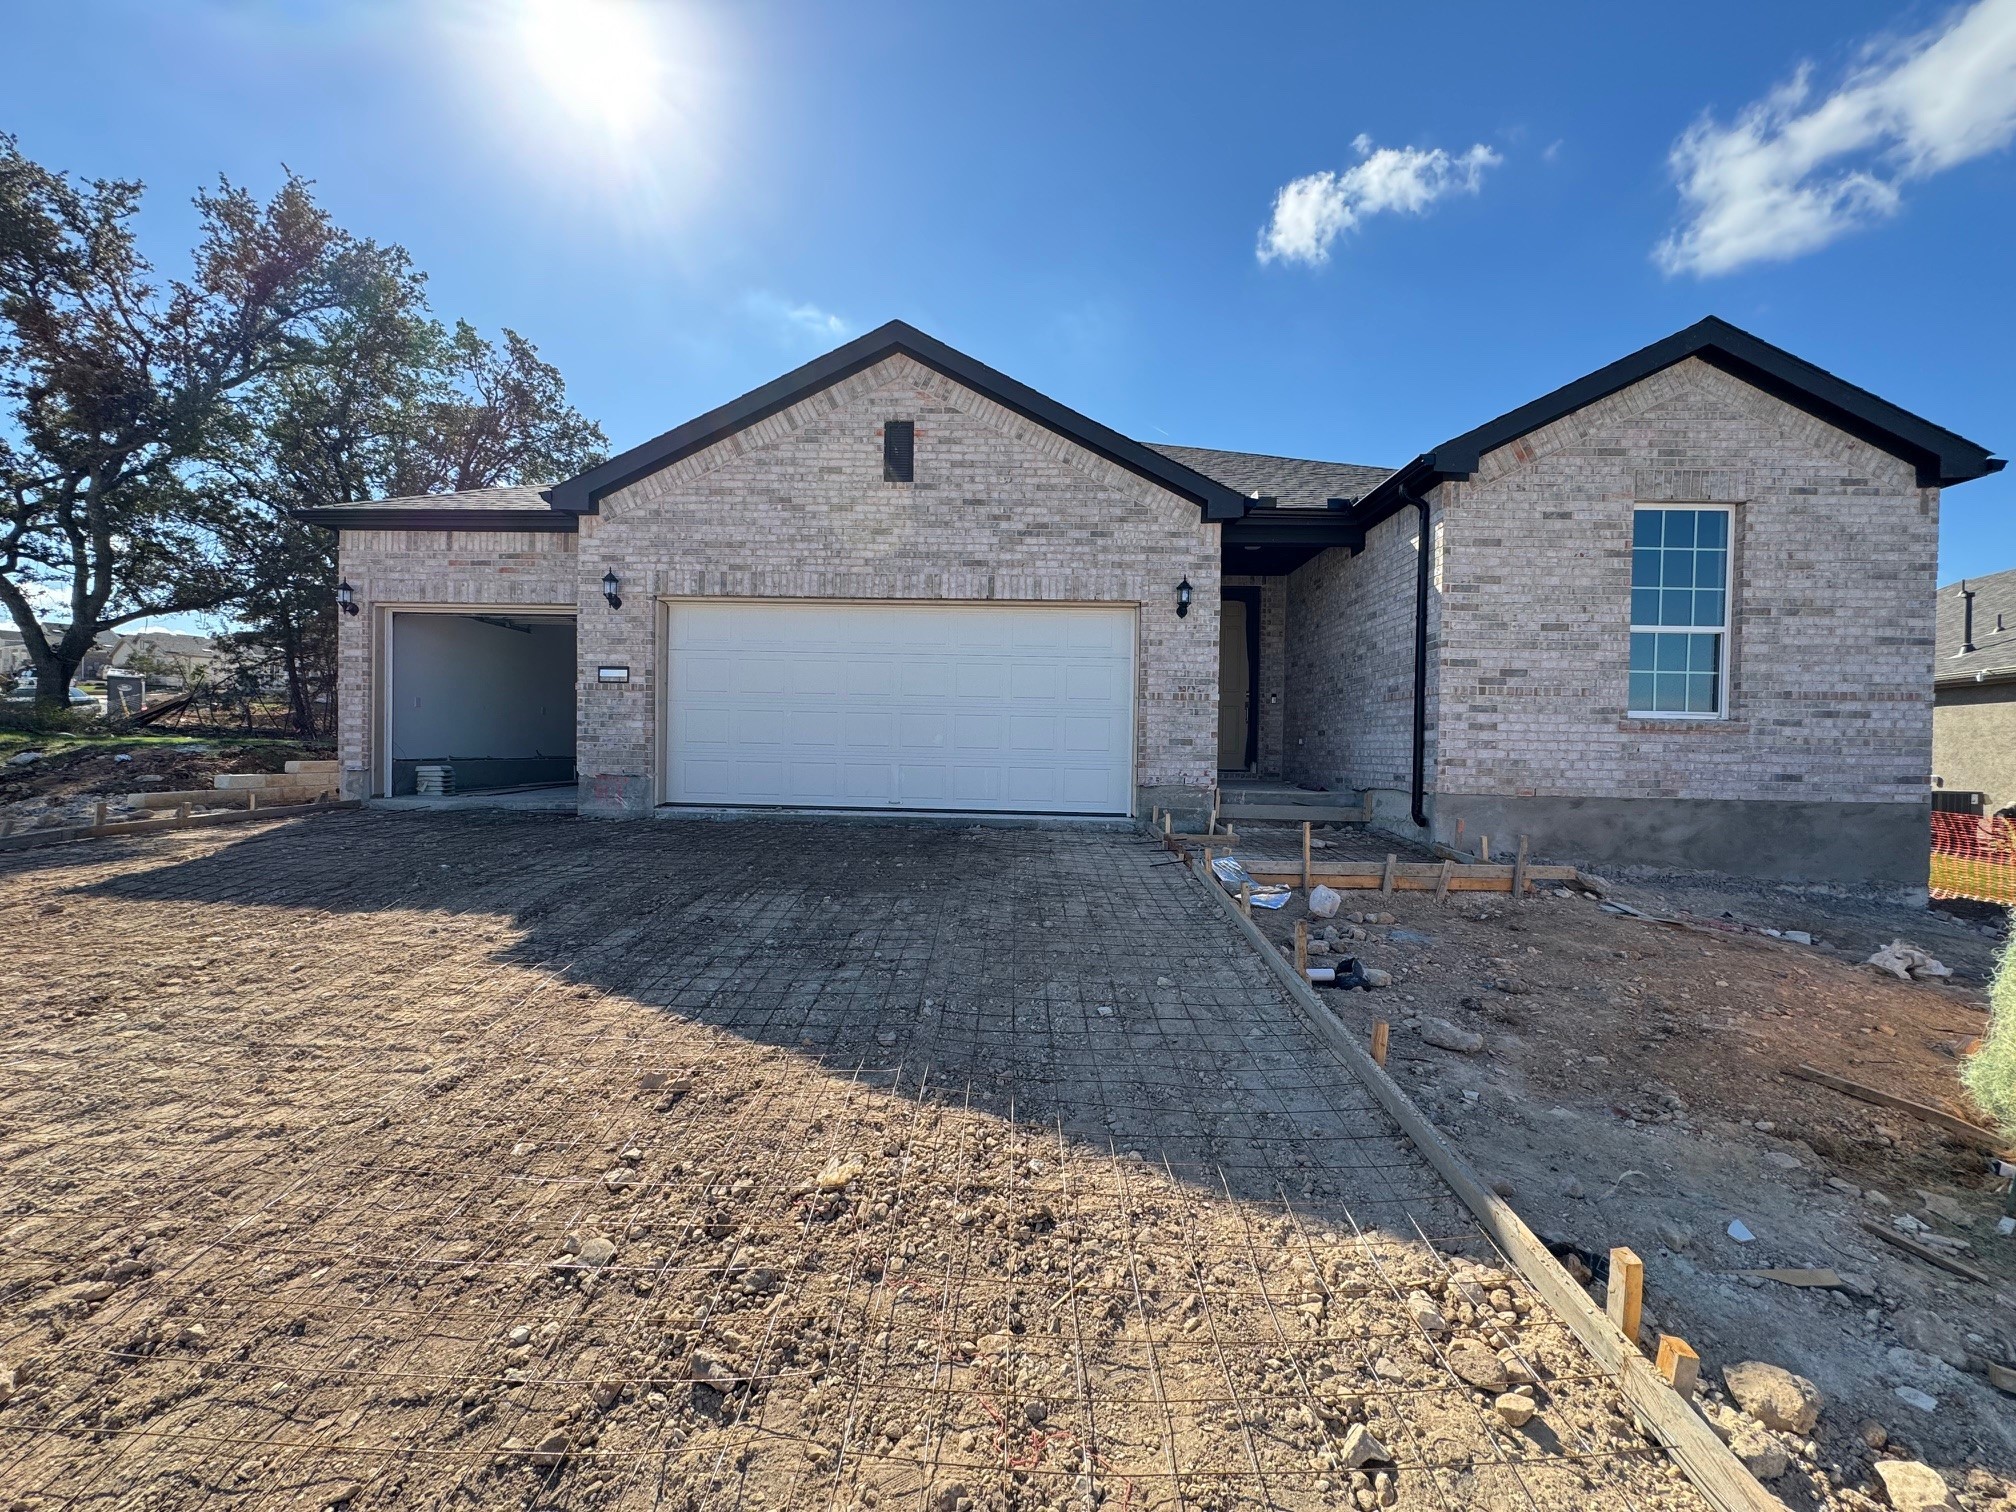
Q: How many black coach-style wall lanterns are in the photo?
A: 3